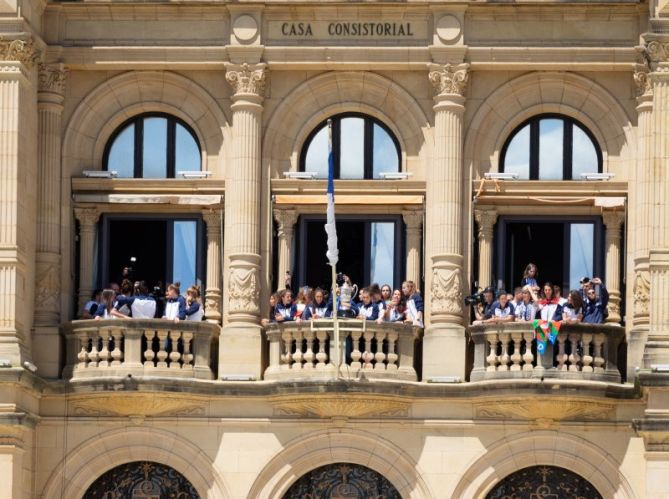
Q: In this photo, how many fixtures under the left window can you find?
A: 2